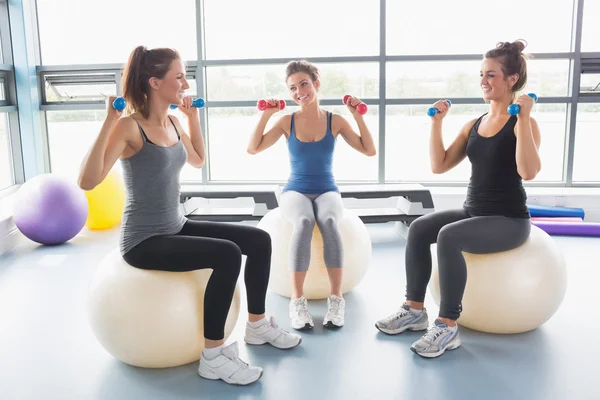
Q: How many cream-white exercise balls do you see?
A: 3